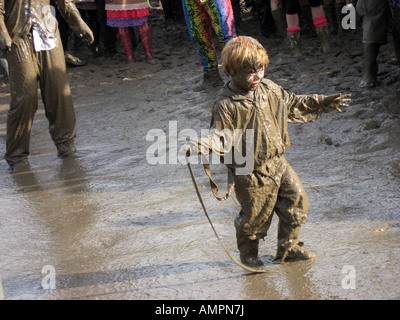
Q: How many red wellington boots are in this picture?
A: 2